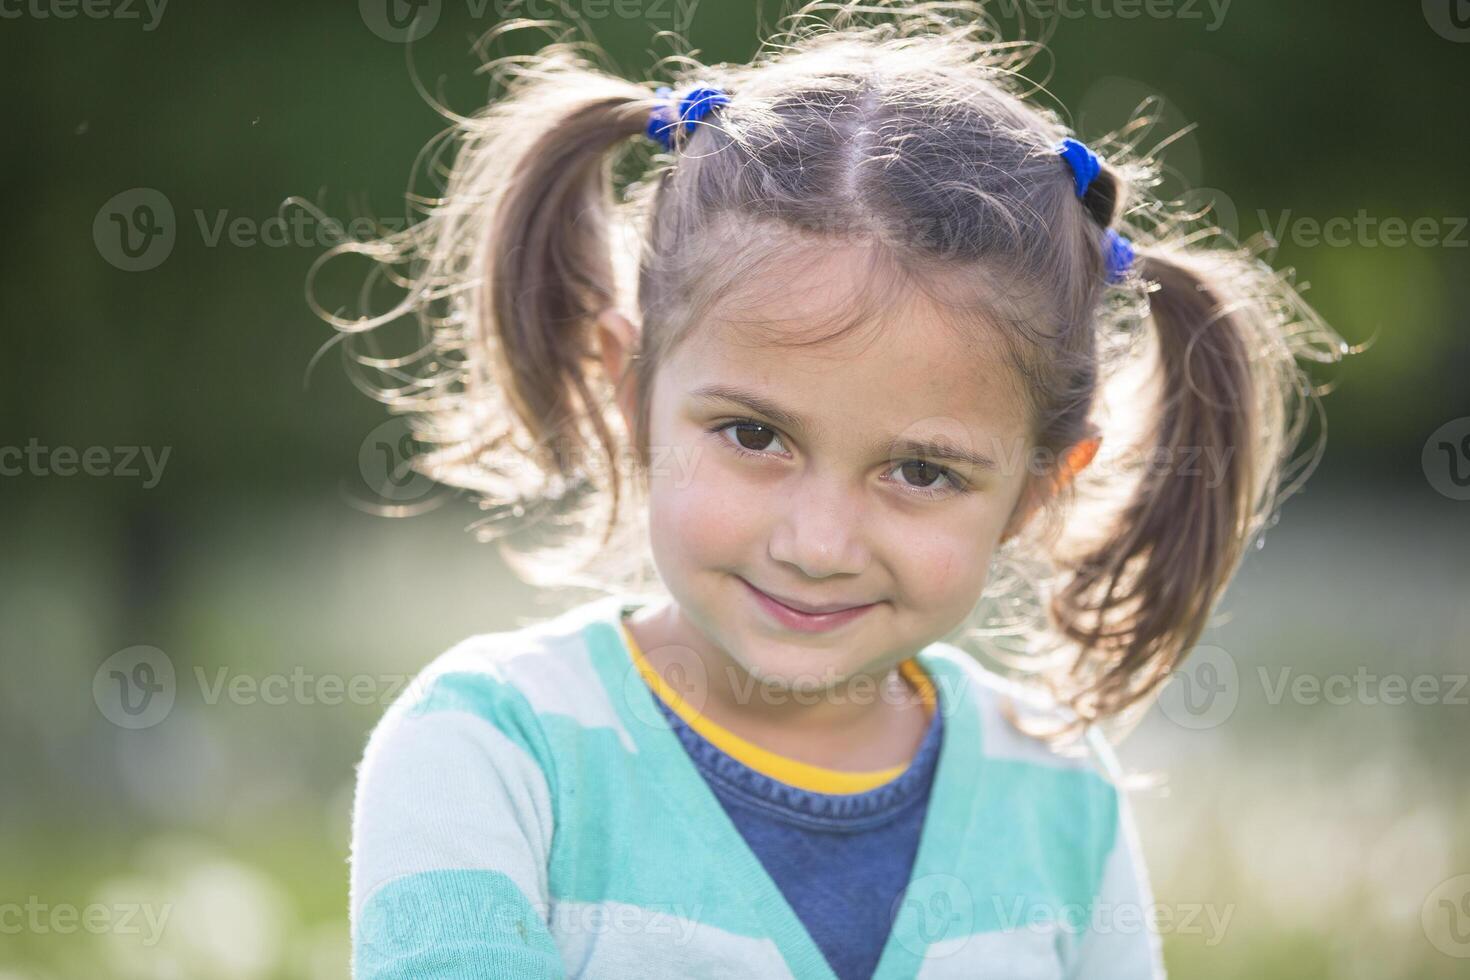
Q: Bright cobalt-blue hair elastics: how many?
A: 4